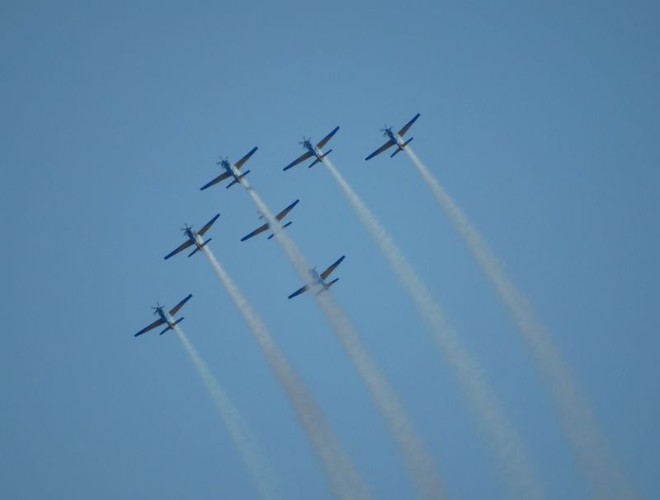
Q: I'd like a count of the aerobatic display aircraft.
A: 7